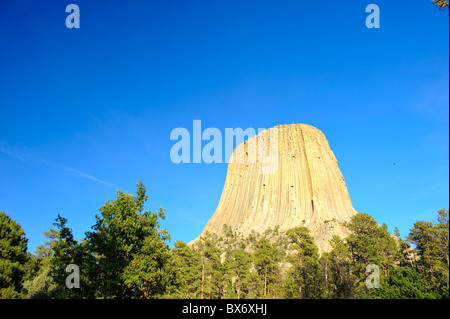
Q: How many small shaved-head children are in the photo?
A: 0